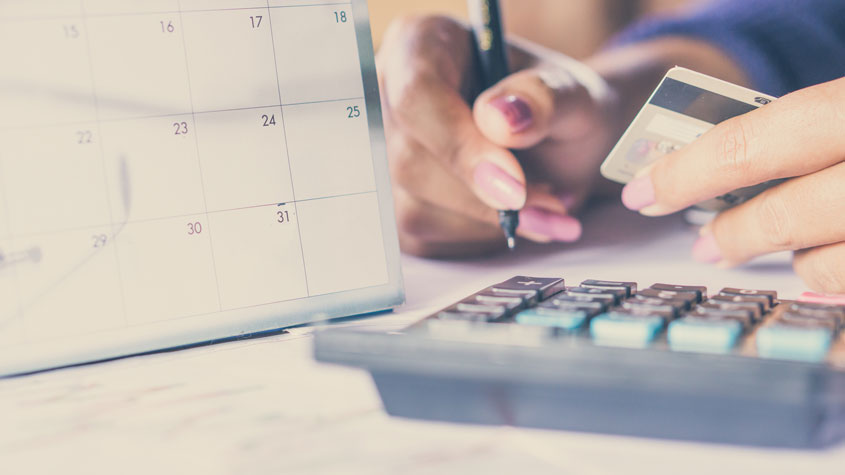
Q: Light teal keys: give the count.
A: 4